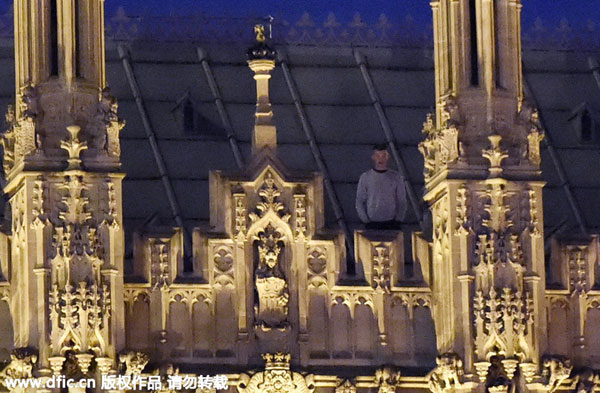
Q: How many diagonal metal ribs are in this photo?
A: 6